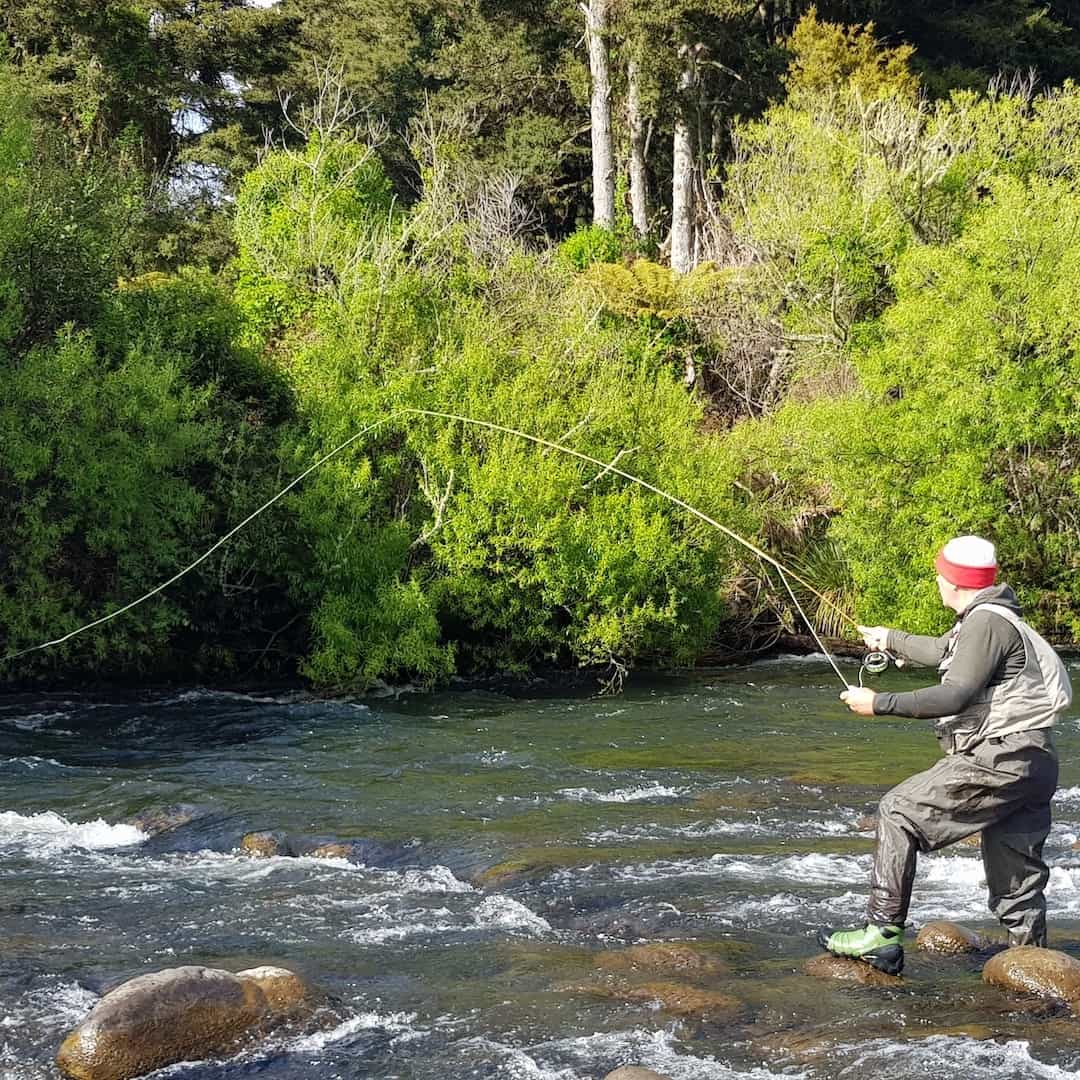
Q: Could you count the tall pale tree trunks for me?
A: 3